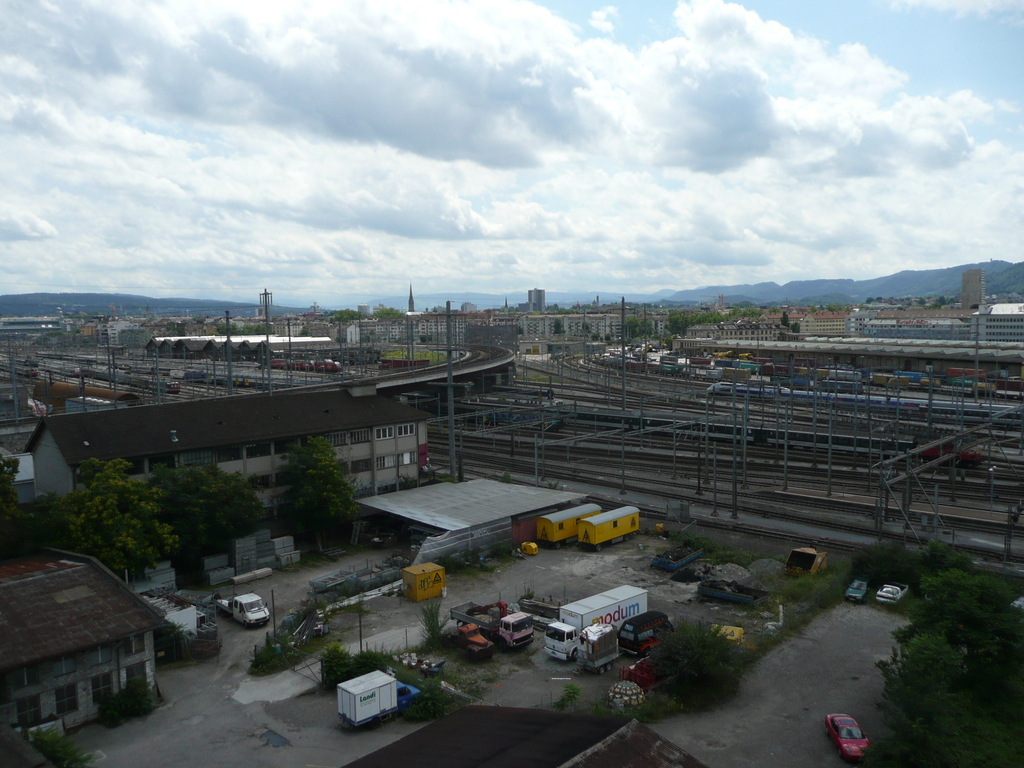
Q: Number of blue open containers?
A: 2